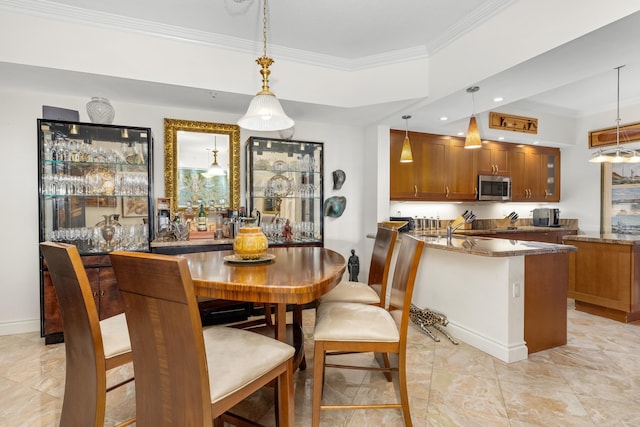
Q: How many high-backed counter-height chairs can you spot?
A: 4